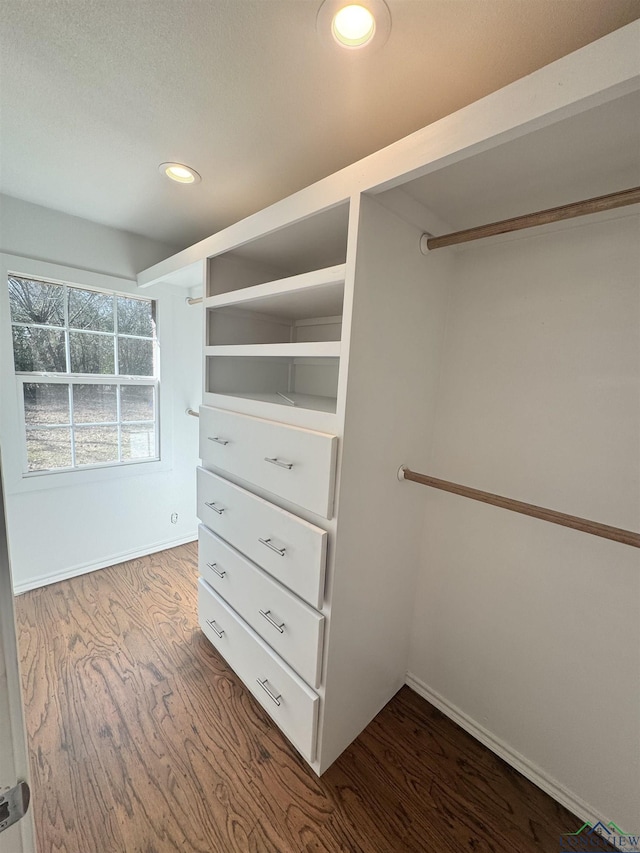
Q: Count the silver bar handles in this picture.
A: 8